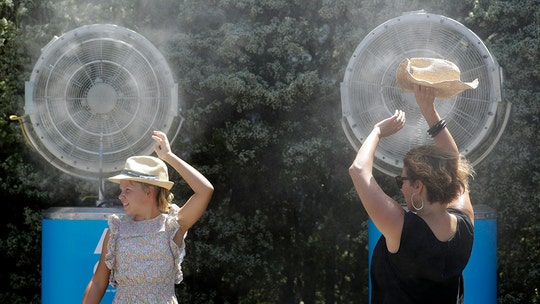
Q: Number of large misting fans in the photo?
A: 2